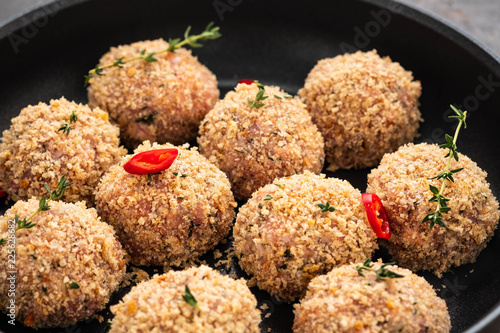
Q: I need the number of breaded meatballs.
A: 10